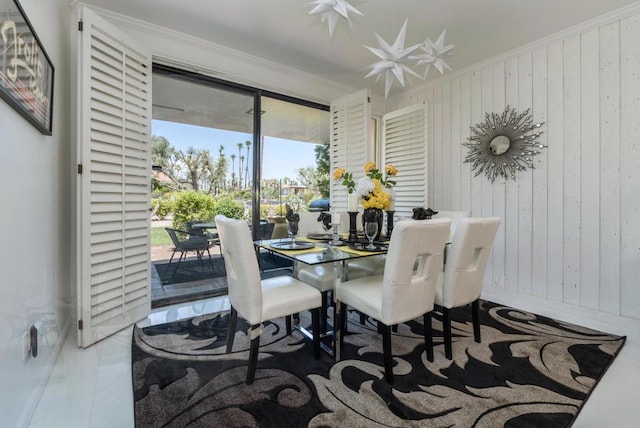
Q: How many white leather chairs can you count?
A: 6